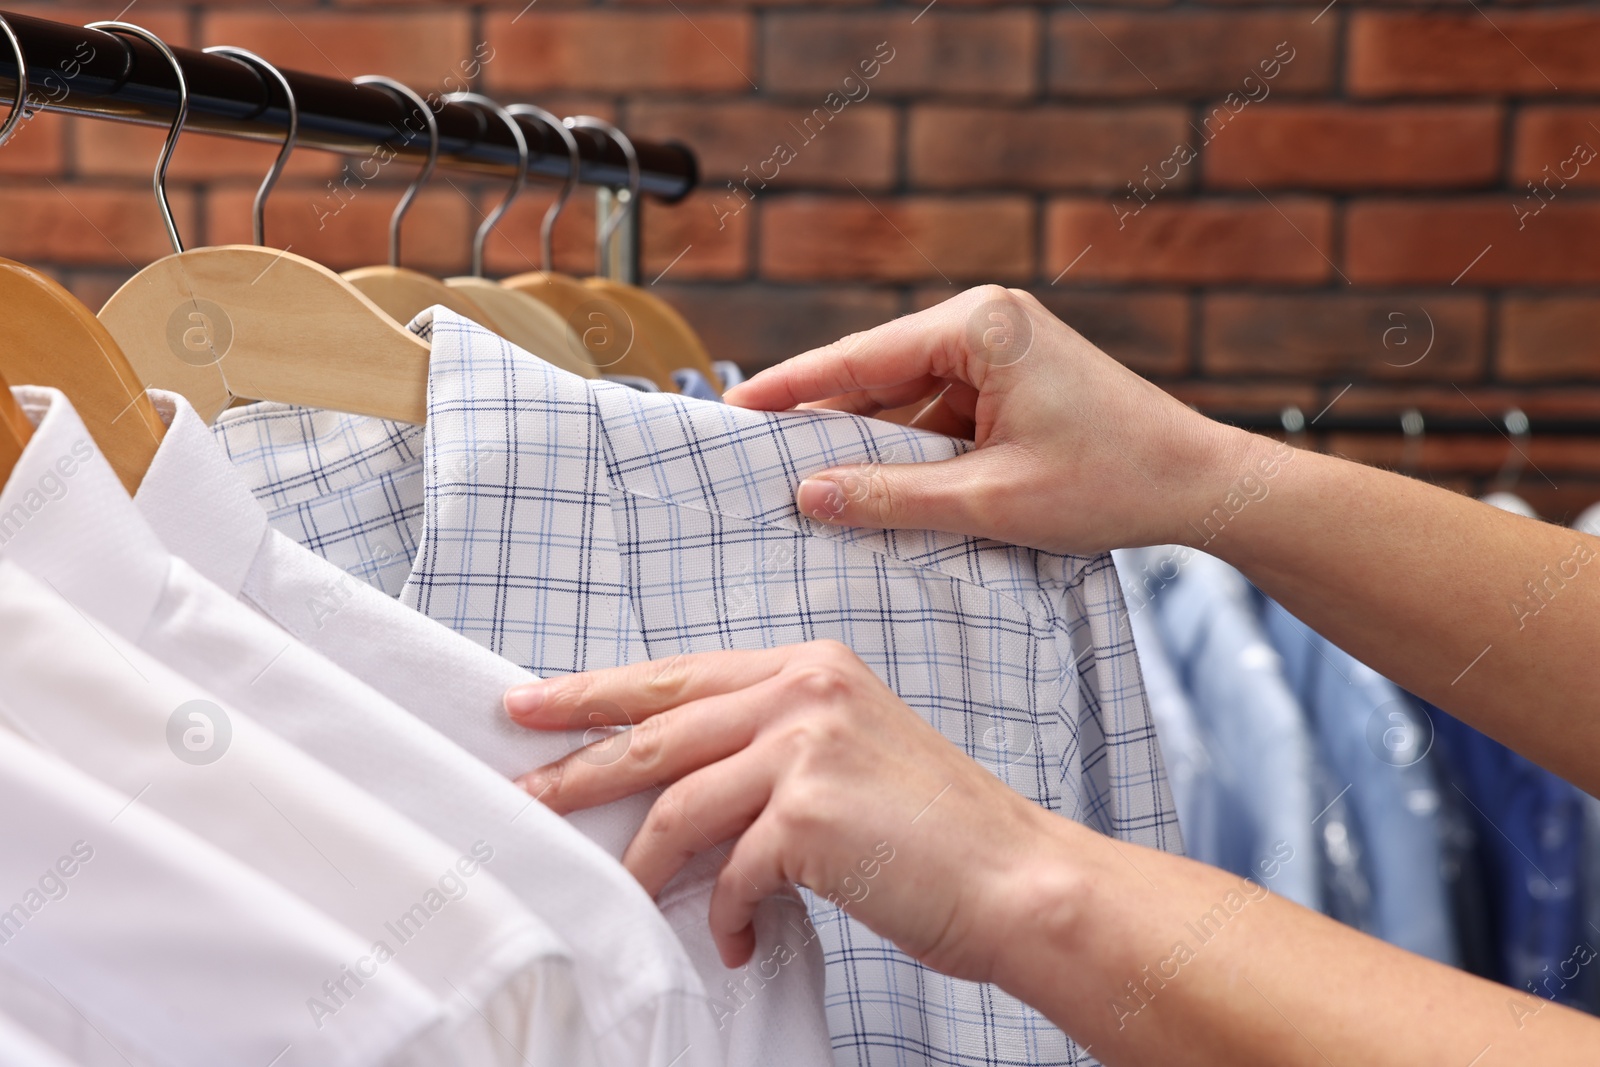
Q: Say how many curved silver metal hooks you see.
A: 7